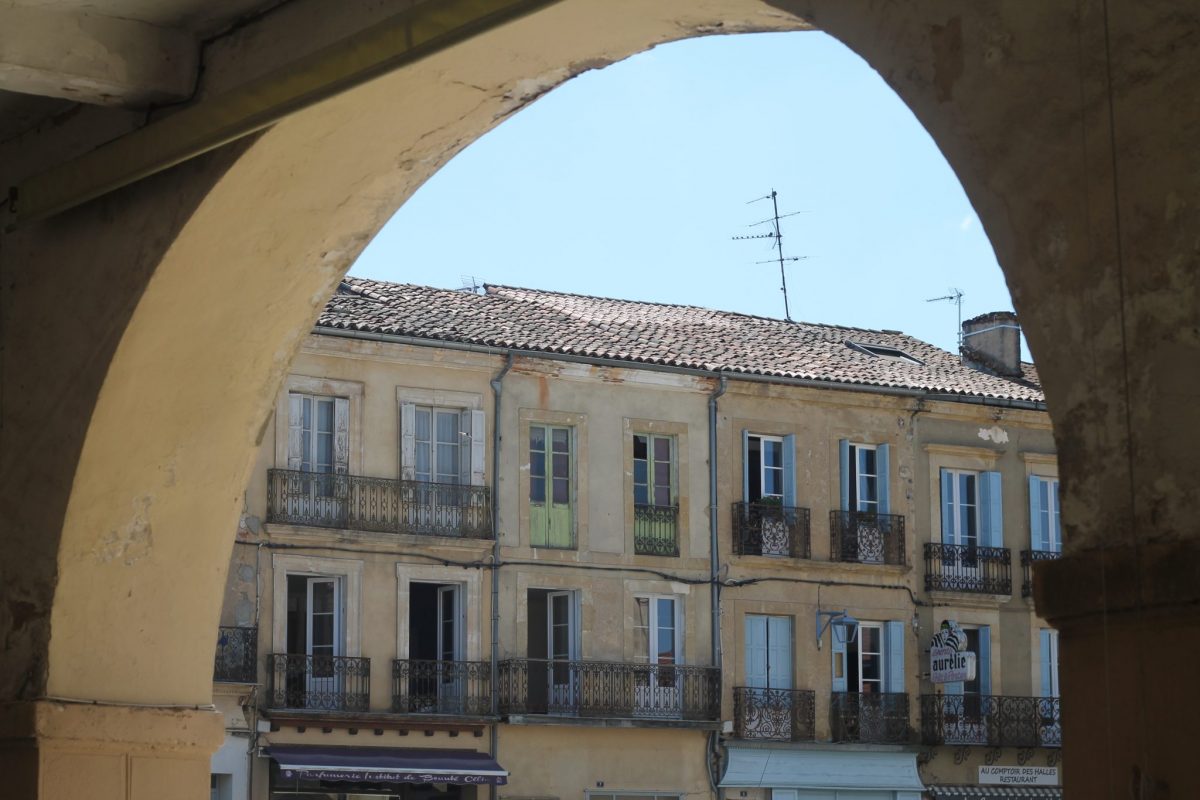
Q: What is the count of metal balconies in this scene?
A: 13